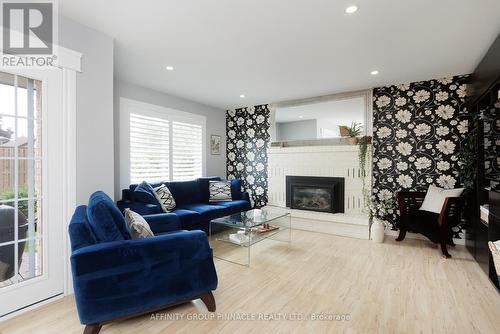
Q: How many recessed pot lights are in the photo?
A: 4